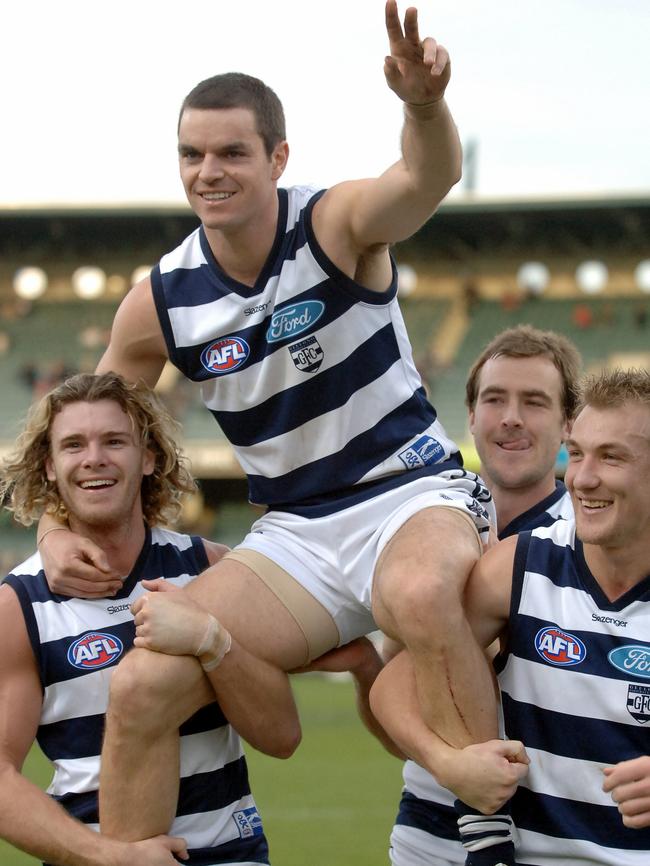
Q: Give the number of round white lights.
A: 7